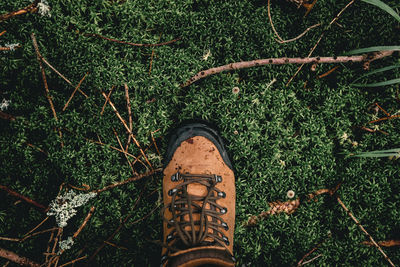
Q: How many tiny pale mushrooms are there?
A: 2